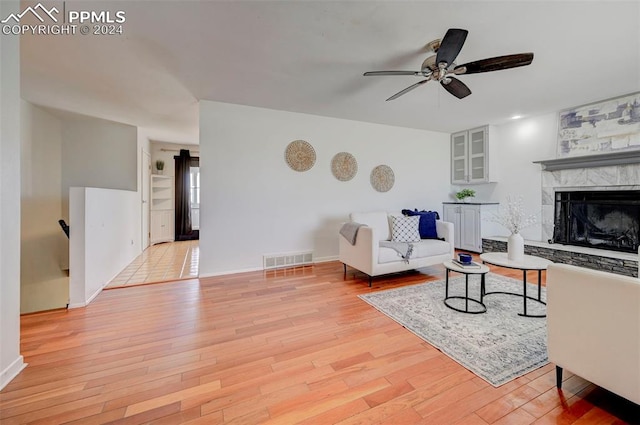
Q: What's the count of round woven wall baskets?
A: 3